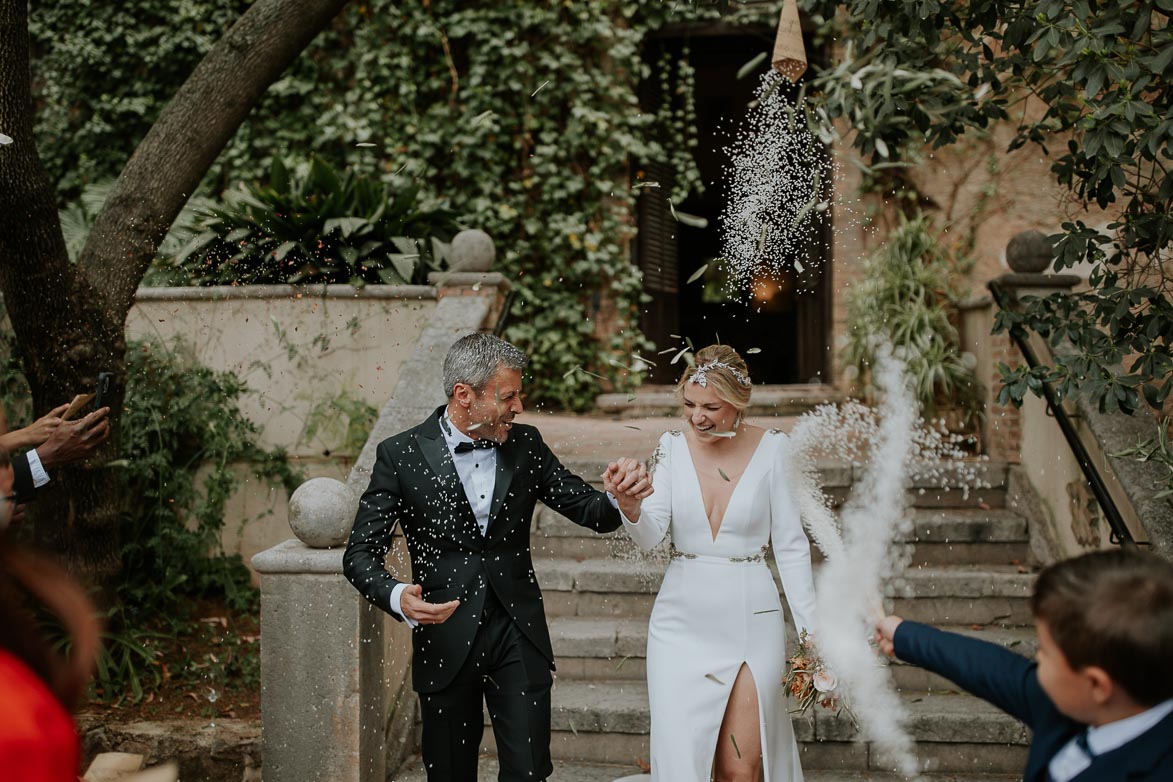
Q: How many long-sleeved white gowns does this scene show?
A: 1